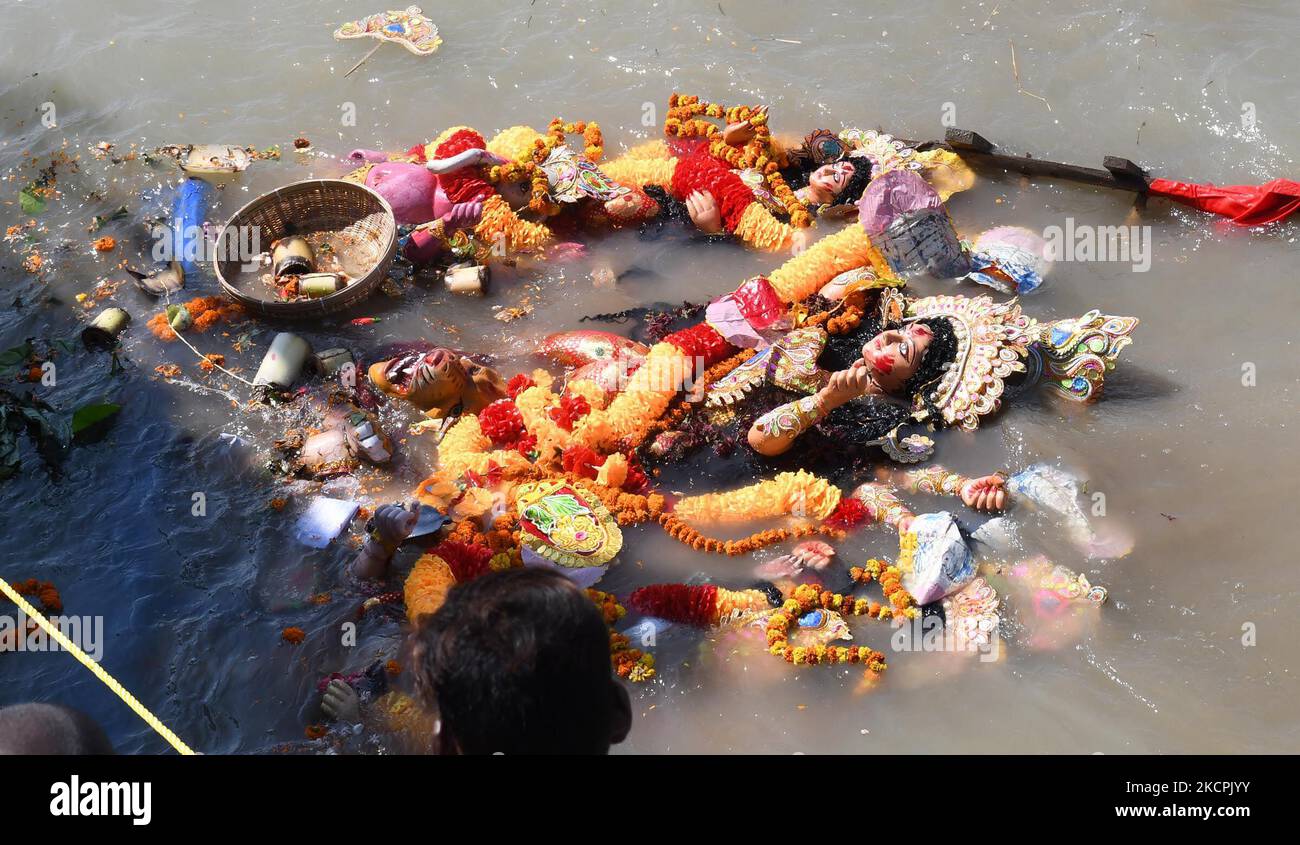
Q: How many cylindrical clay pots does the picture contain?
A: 6